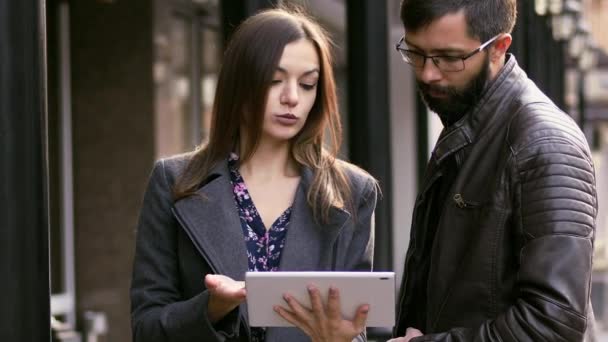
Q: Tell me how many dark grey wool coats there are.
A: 1